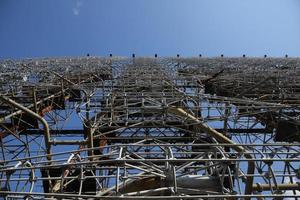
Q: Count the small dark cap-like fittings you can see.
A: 10